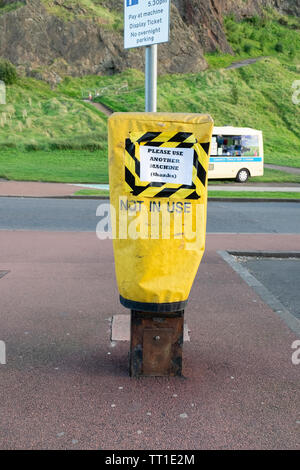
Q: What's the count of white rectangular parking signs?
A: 1